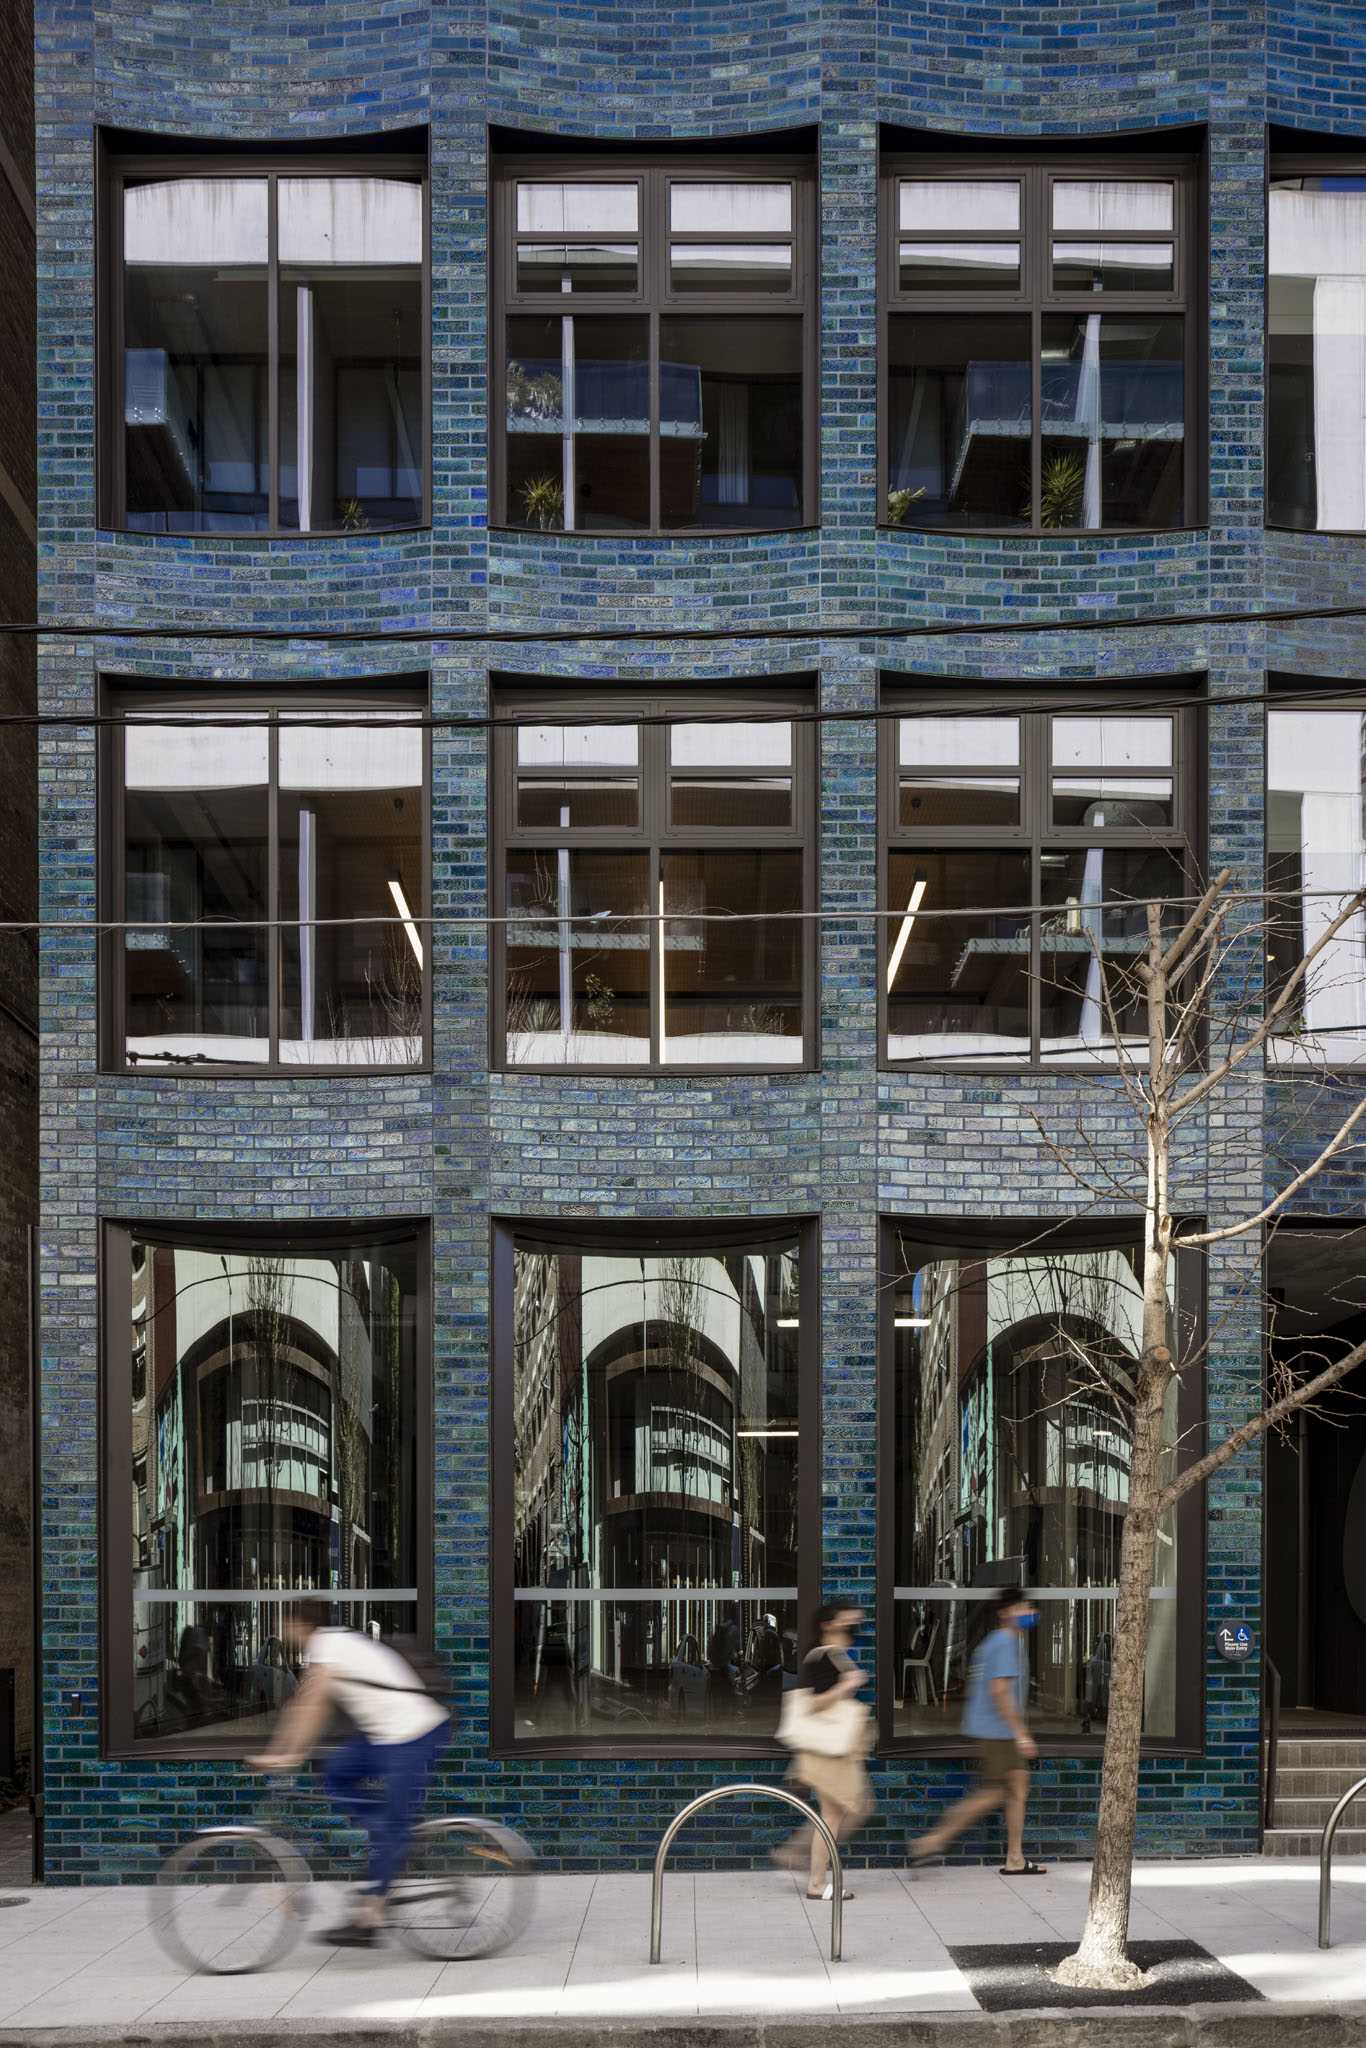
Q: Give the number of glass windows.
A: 11